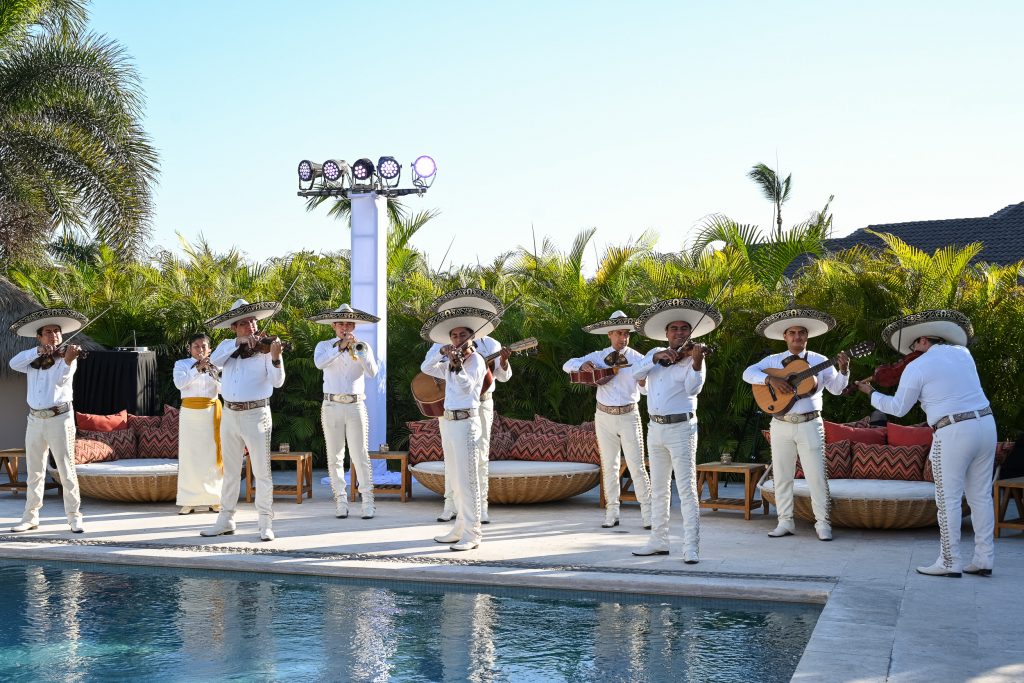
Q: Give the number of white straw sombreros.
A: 9